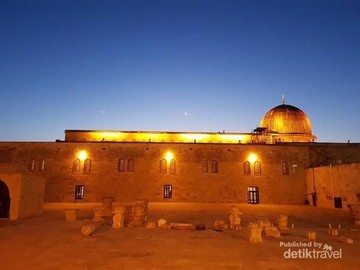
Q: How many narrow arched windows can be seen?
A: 14